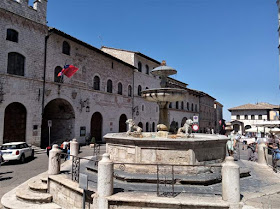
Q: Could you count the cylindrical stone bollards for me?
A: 5